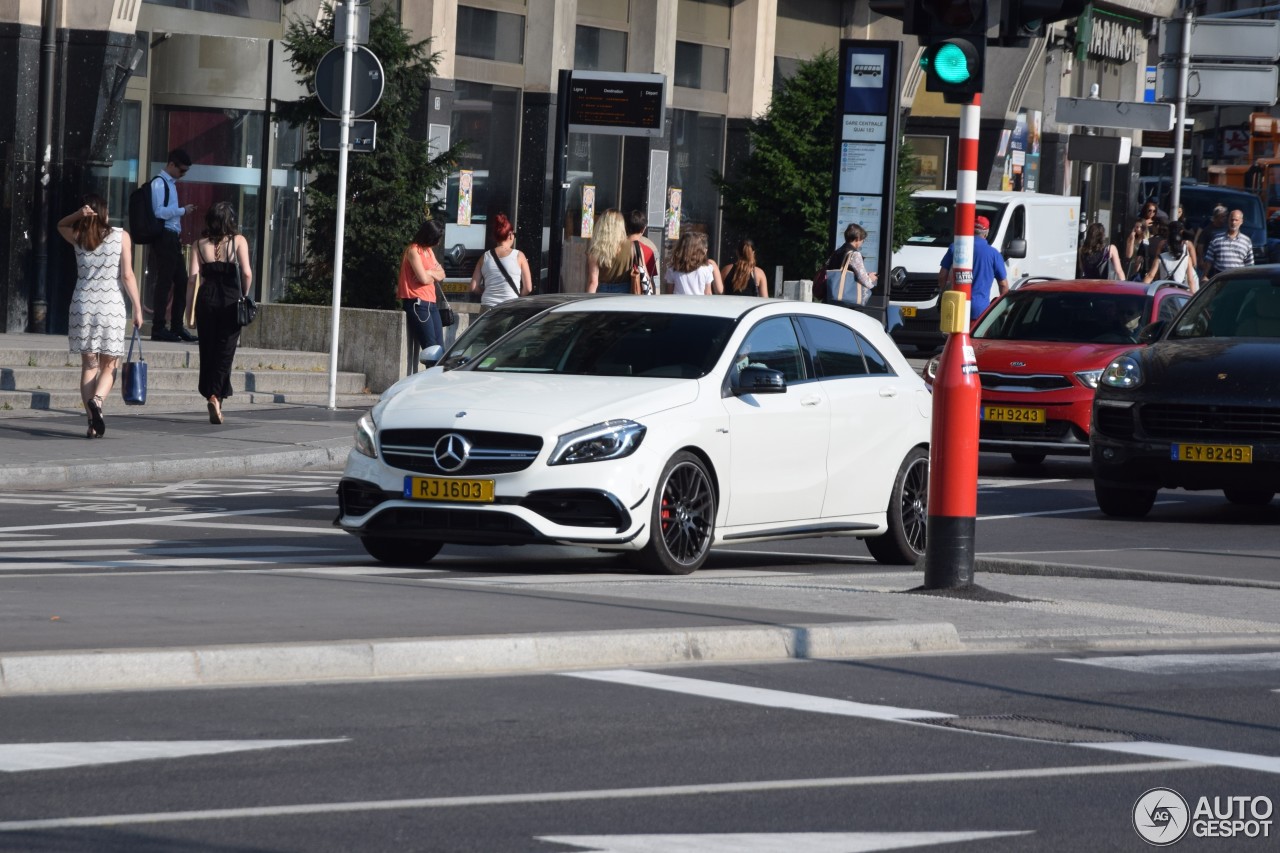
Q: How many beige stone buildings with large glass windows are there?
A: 1